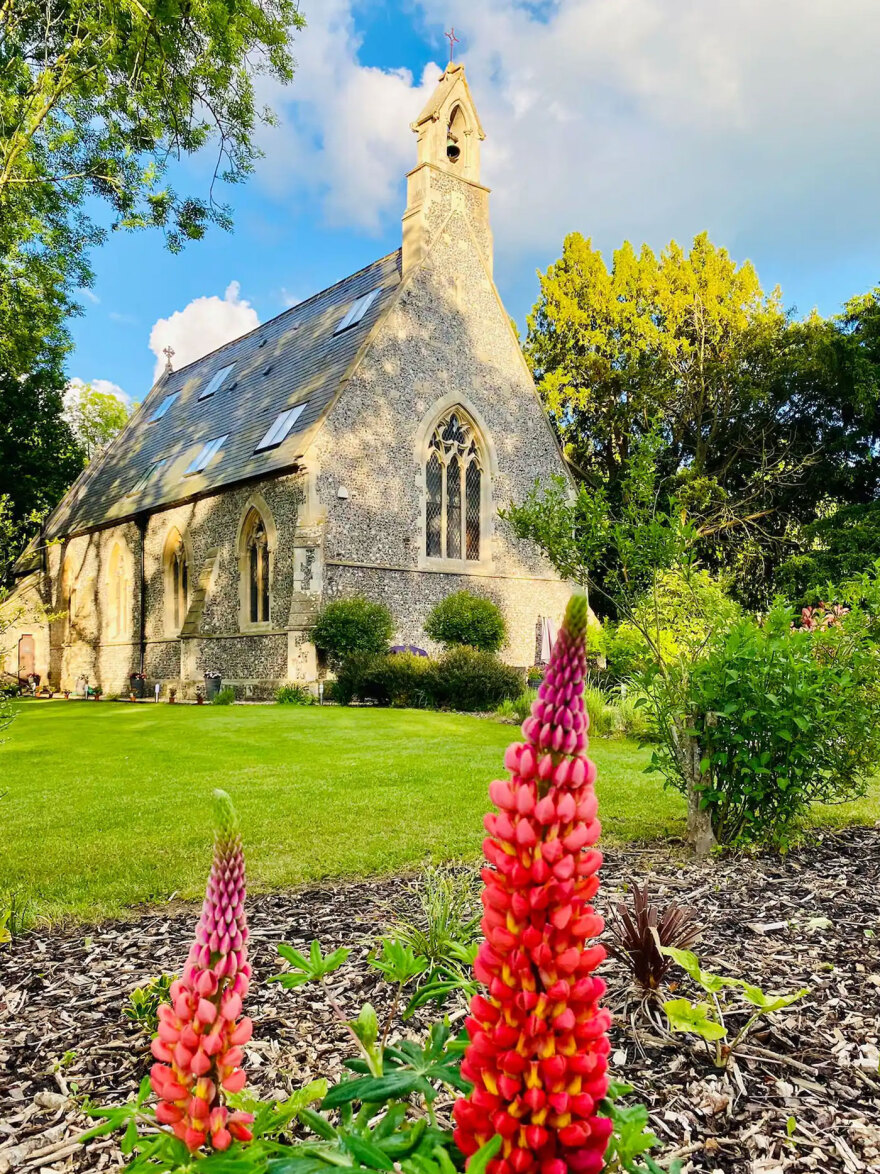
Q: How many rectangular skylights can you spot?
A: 6